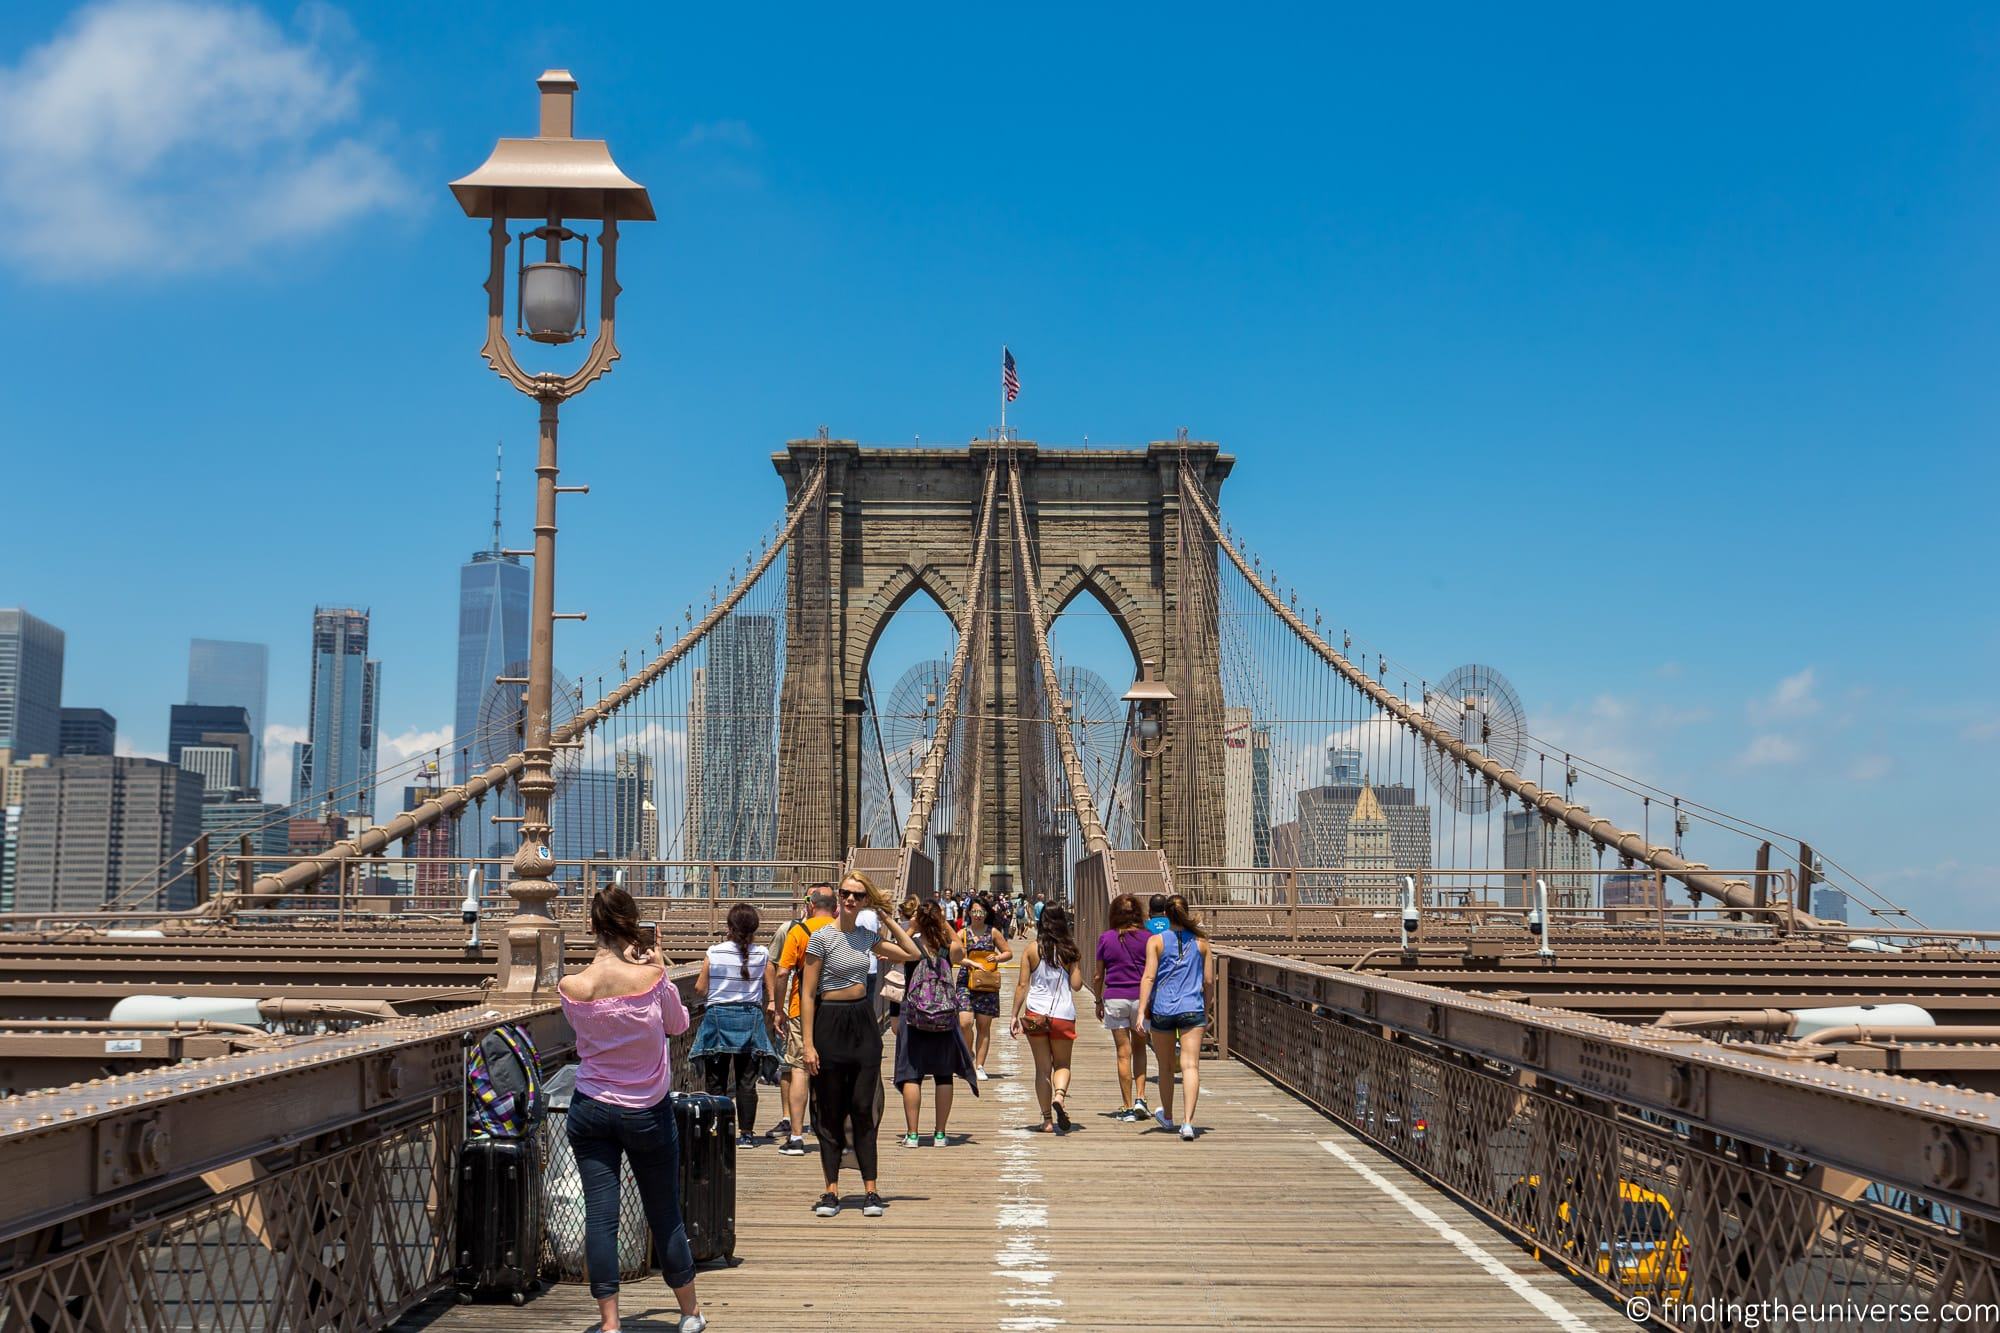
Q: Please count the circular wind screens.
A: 4